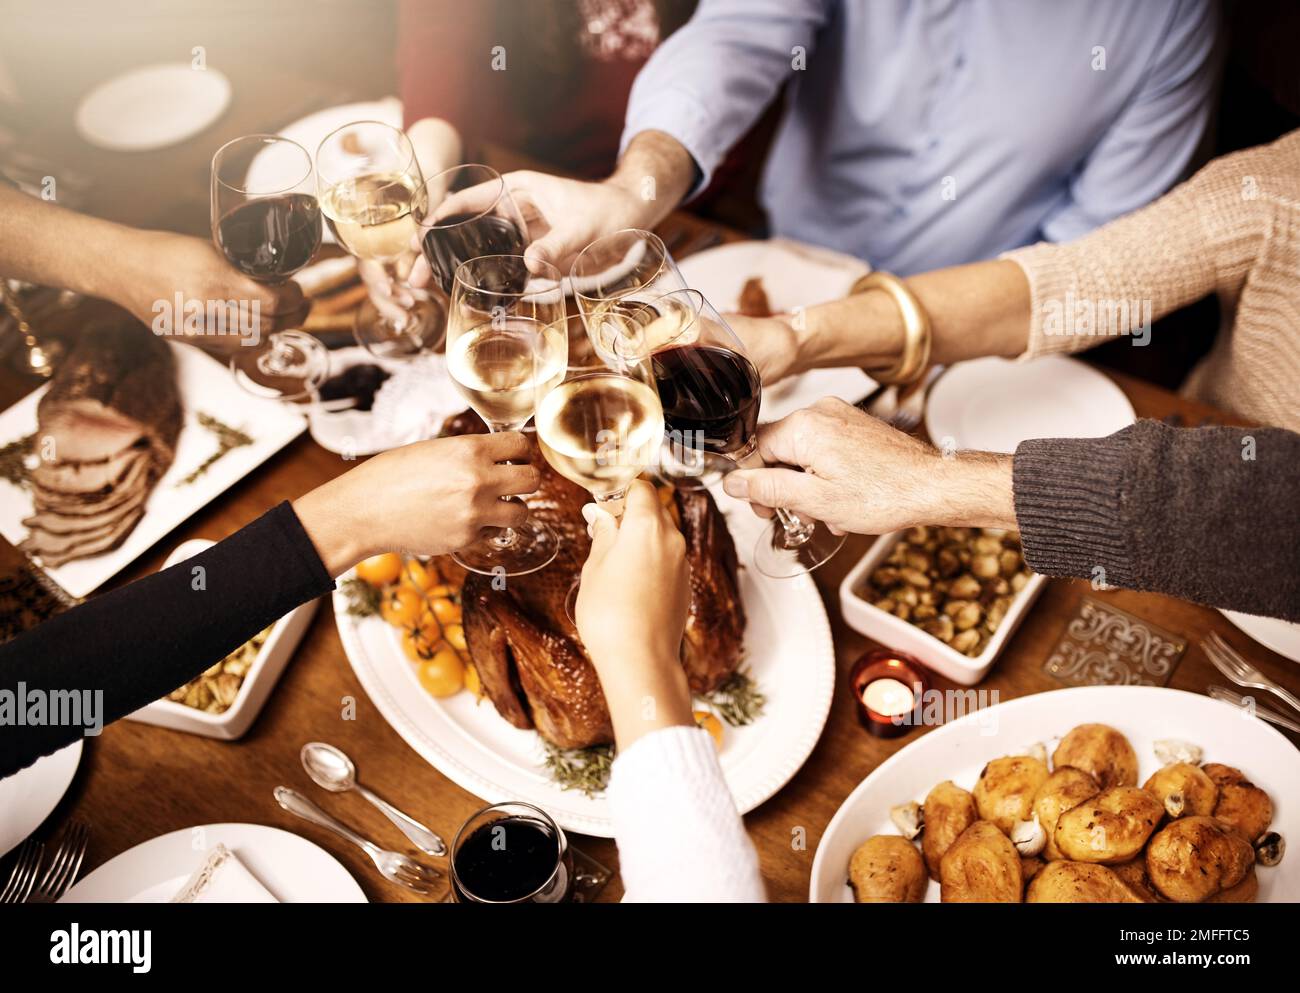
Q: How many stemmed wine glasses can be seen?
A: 7